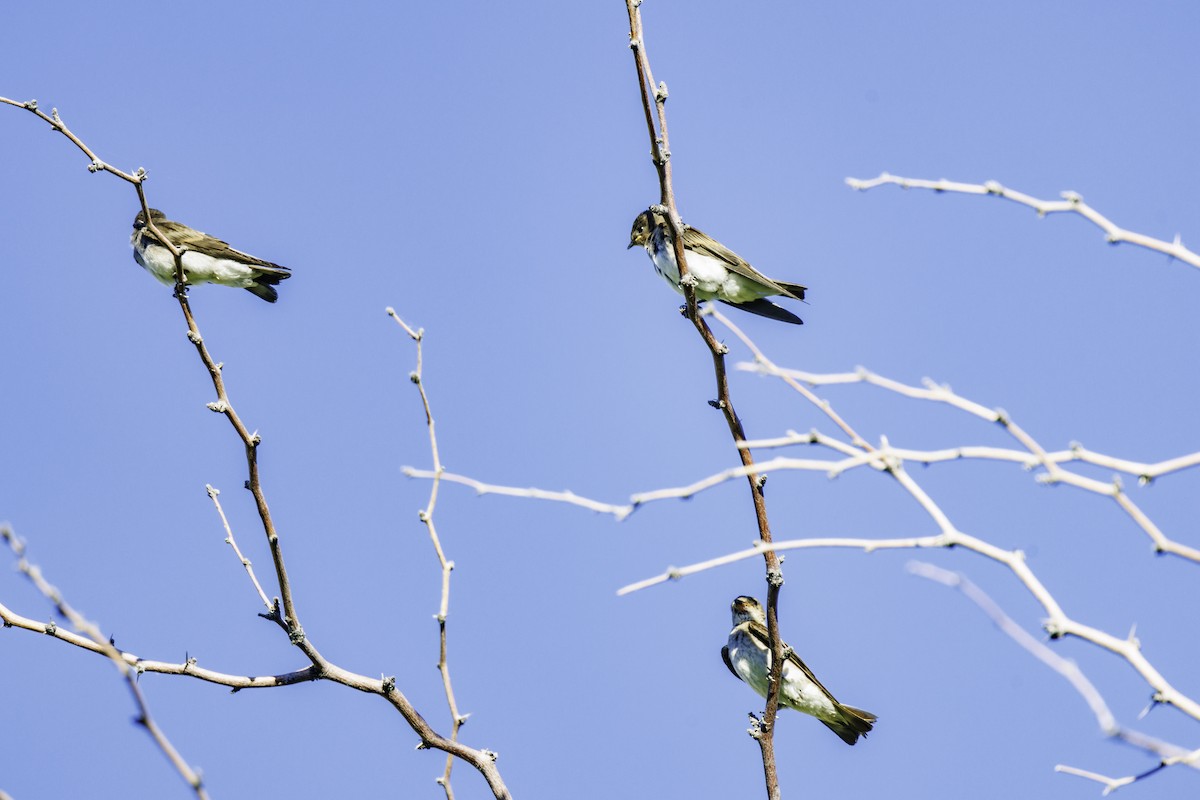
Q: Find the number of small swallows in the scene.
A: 3